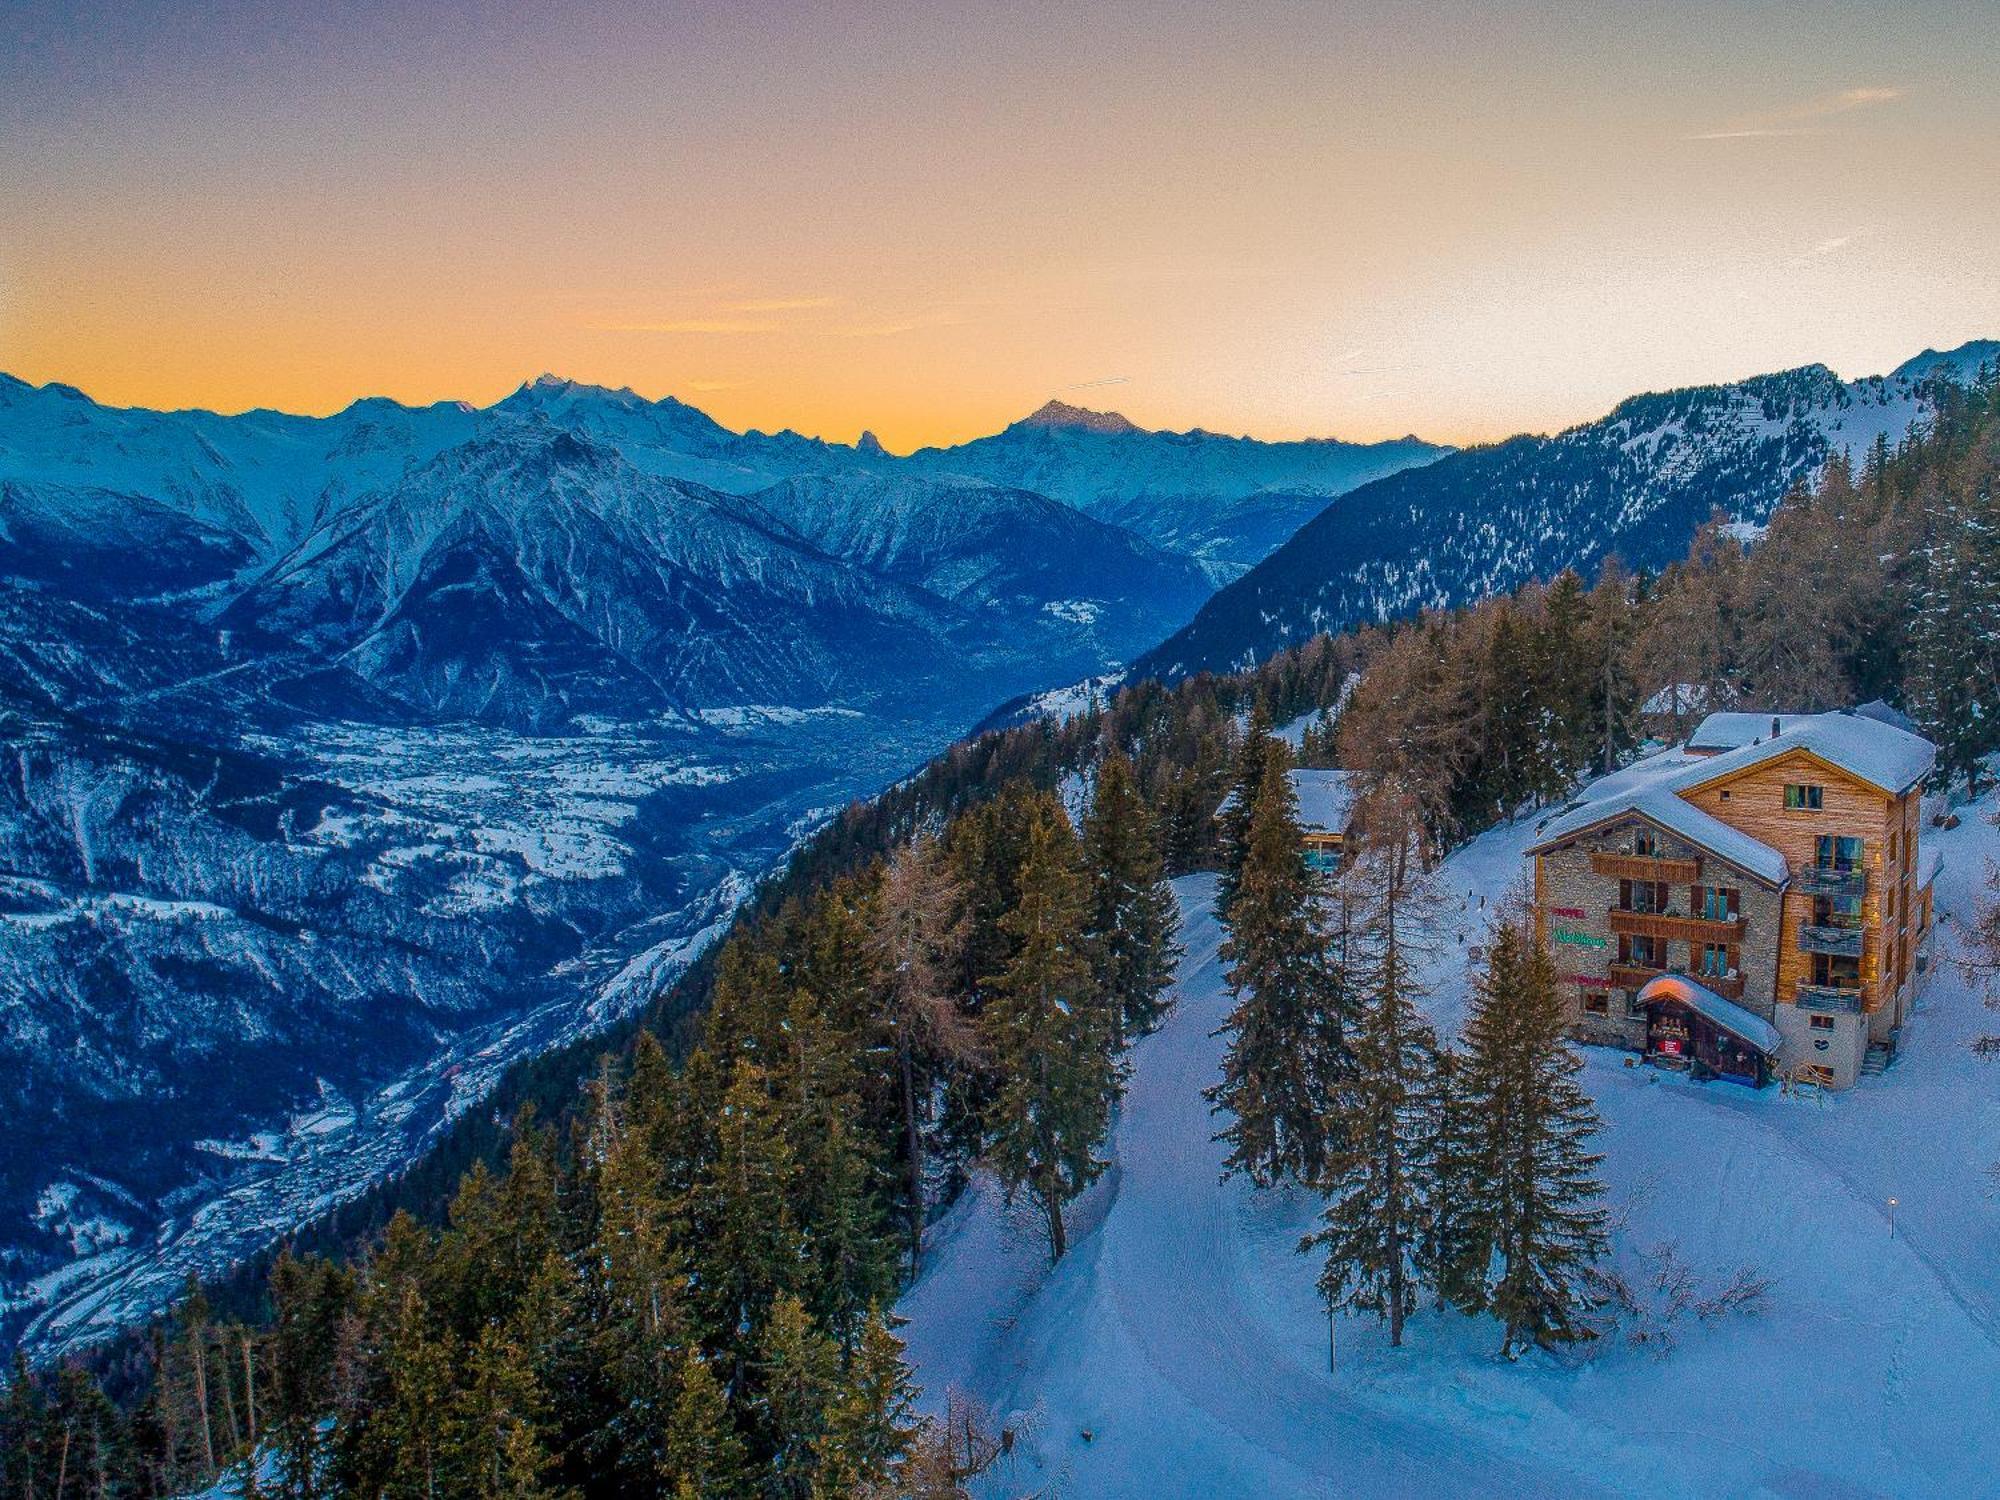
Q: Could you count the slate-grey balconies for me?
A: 3